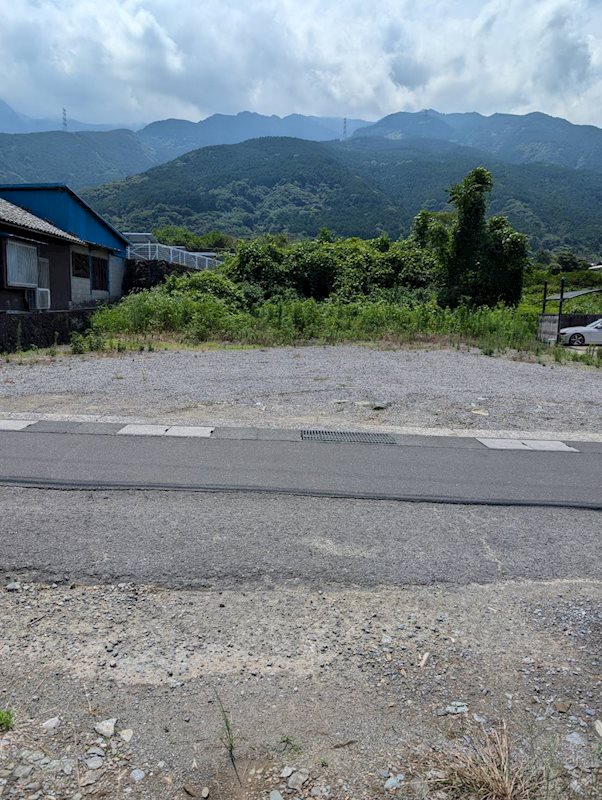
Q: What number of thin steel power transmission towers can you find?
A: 2